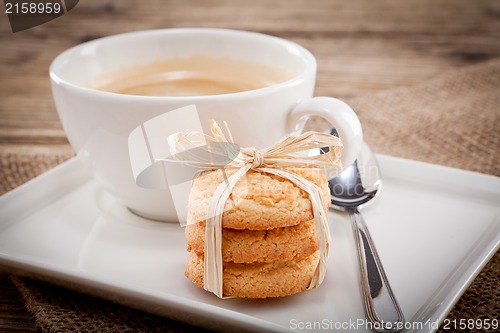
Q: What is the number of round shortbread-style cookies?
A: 3